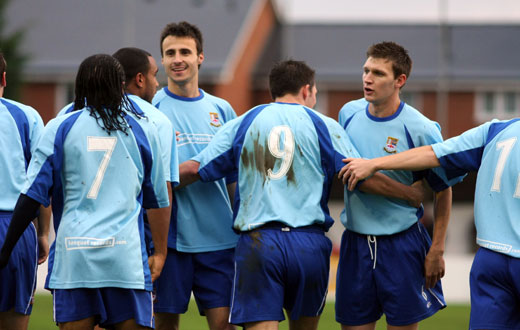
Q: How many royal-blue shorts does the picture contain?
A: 6